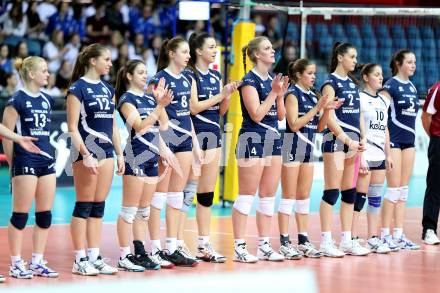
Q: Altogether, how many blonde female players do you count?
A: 2